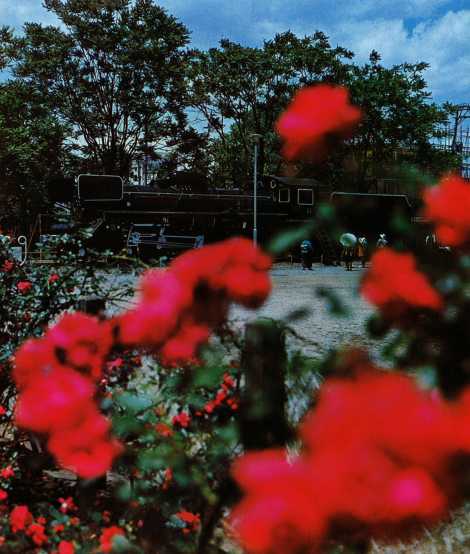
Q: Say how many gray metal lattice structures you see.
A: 1